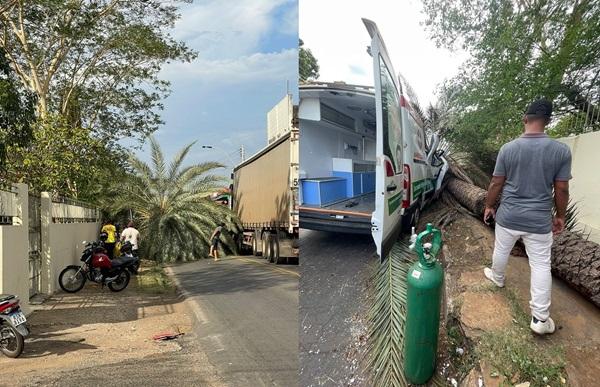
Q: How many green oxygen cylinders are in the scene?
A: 1